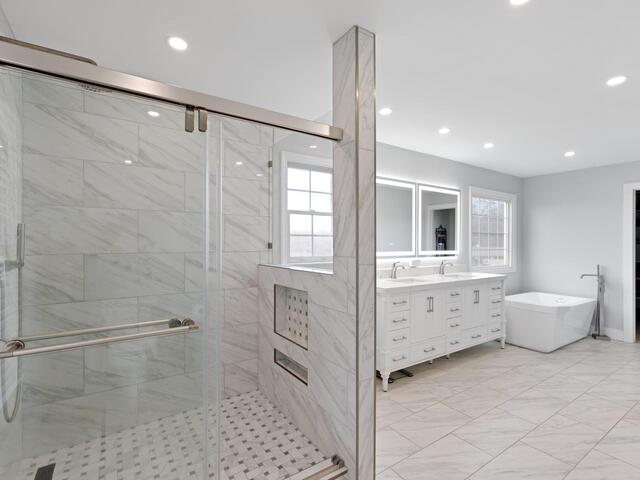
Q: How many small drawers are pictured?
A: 12